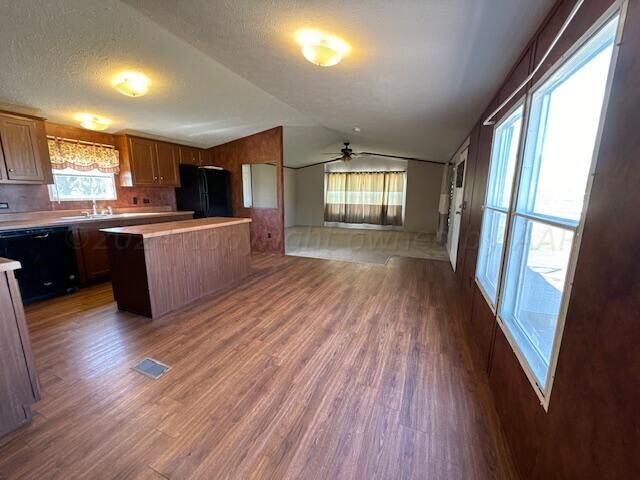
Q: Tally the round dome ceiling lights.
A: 3